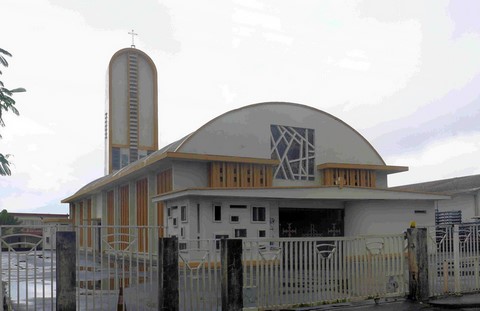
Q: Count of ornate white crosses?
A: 2